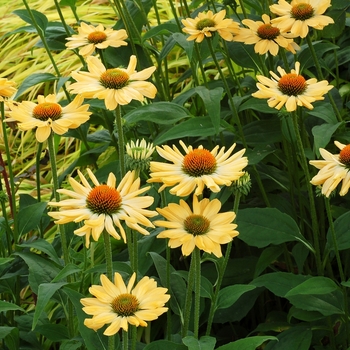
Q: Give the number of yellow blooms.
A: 13